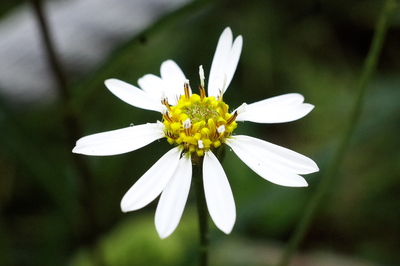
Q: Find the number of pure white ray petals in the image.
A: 13